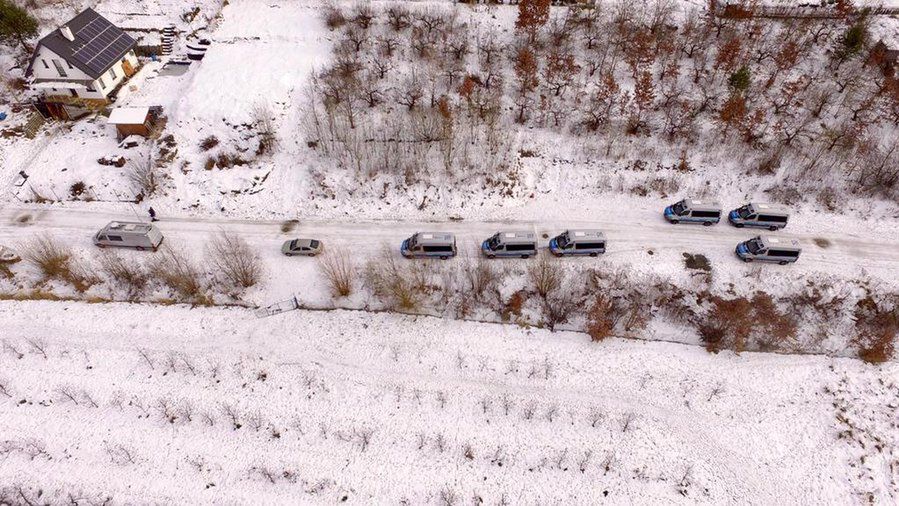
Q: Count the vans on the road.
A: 7